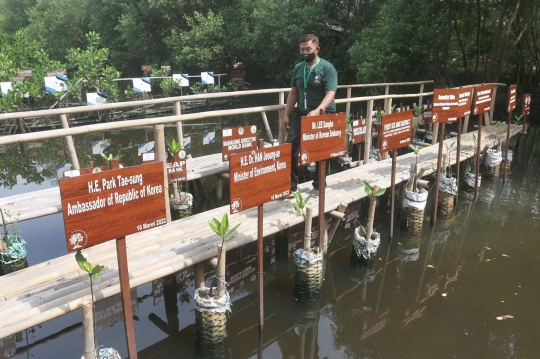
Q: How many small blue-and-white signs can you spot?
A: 6